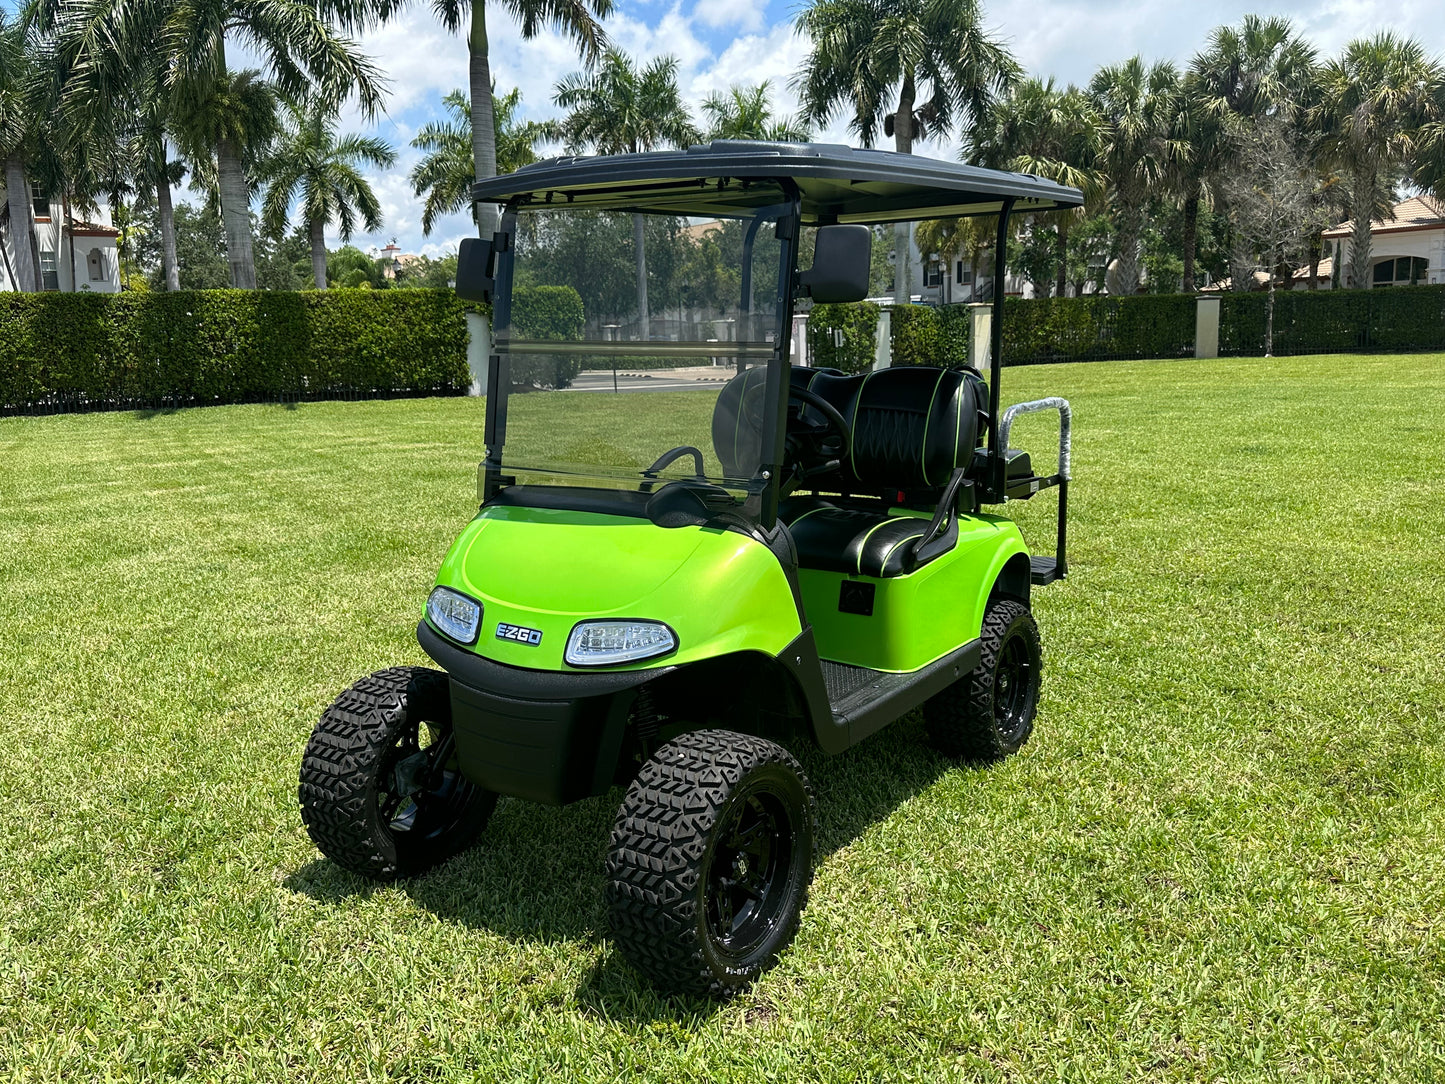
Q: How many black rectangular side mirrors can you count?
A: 2